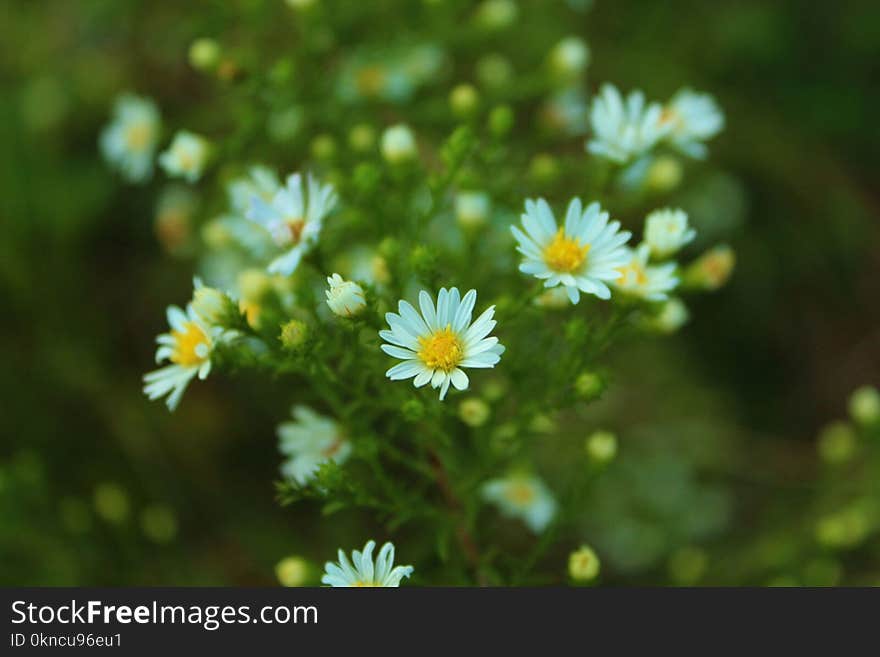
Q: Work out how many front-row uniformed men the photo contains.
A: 0